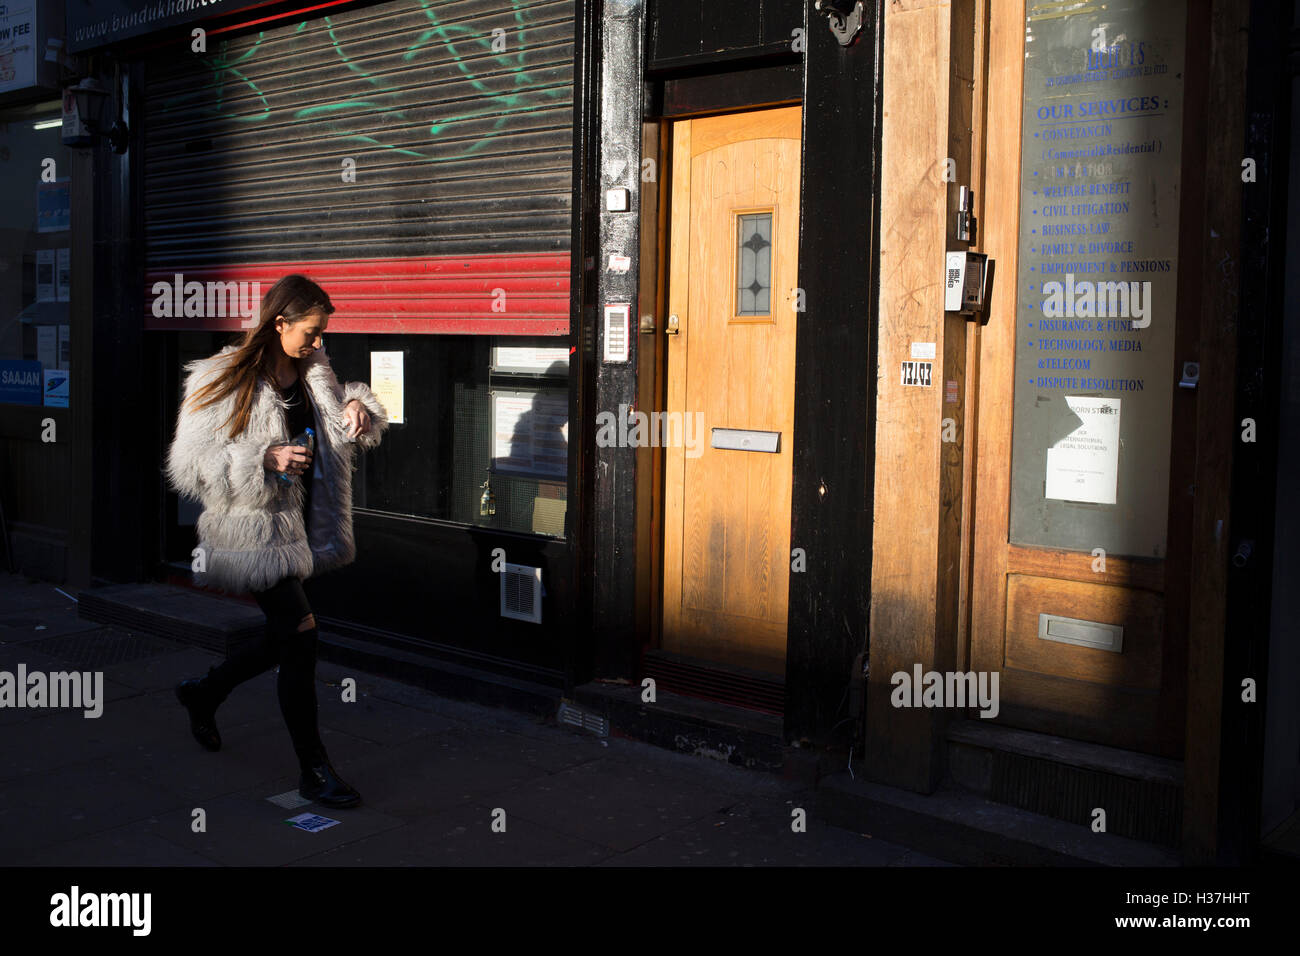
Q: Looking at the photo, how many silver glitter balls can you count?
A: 0